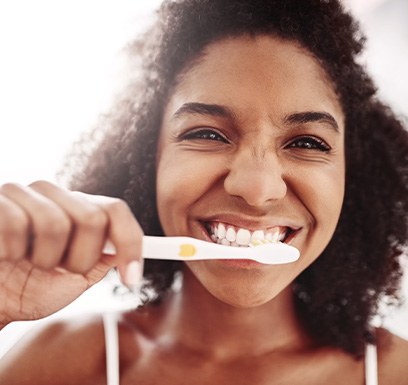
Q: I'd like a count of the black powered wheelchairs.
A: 0